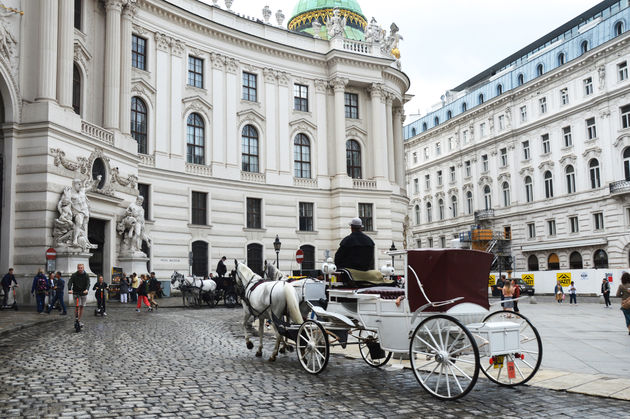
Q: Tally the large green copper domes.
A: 1